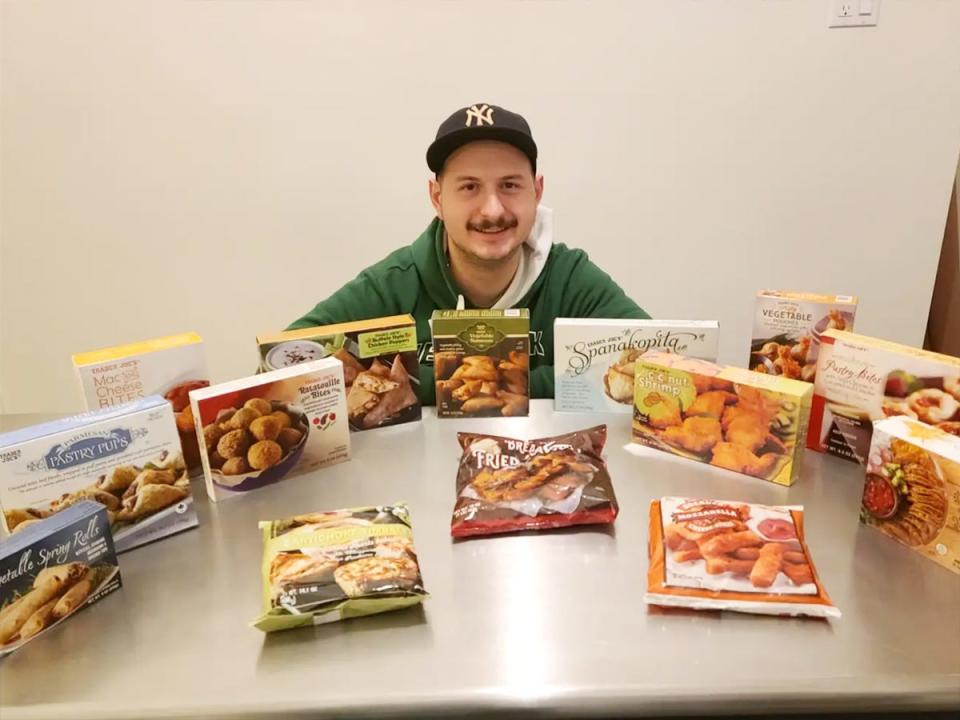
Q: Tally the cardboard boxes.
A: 11